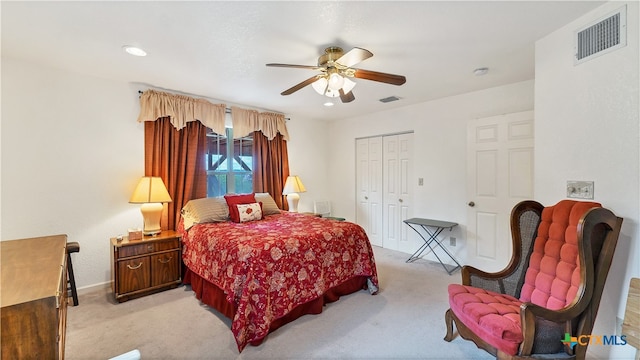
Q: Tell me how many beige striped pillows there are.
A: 2